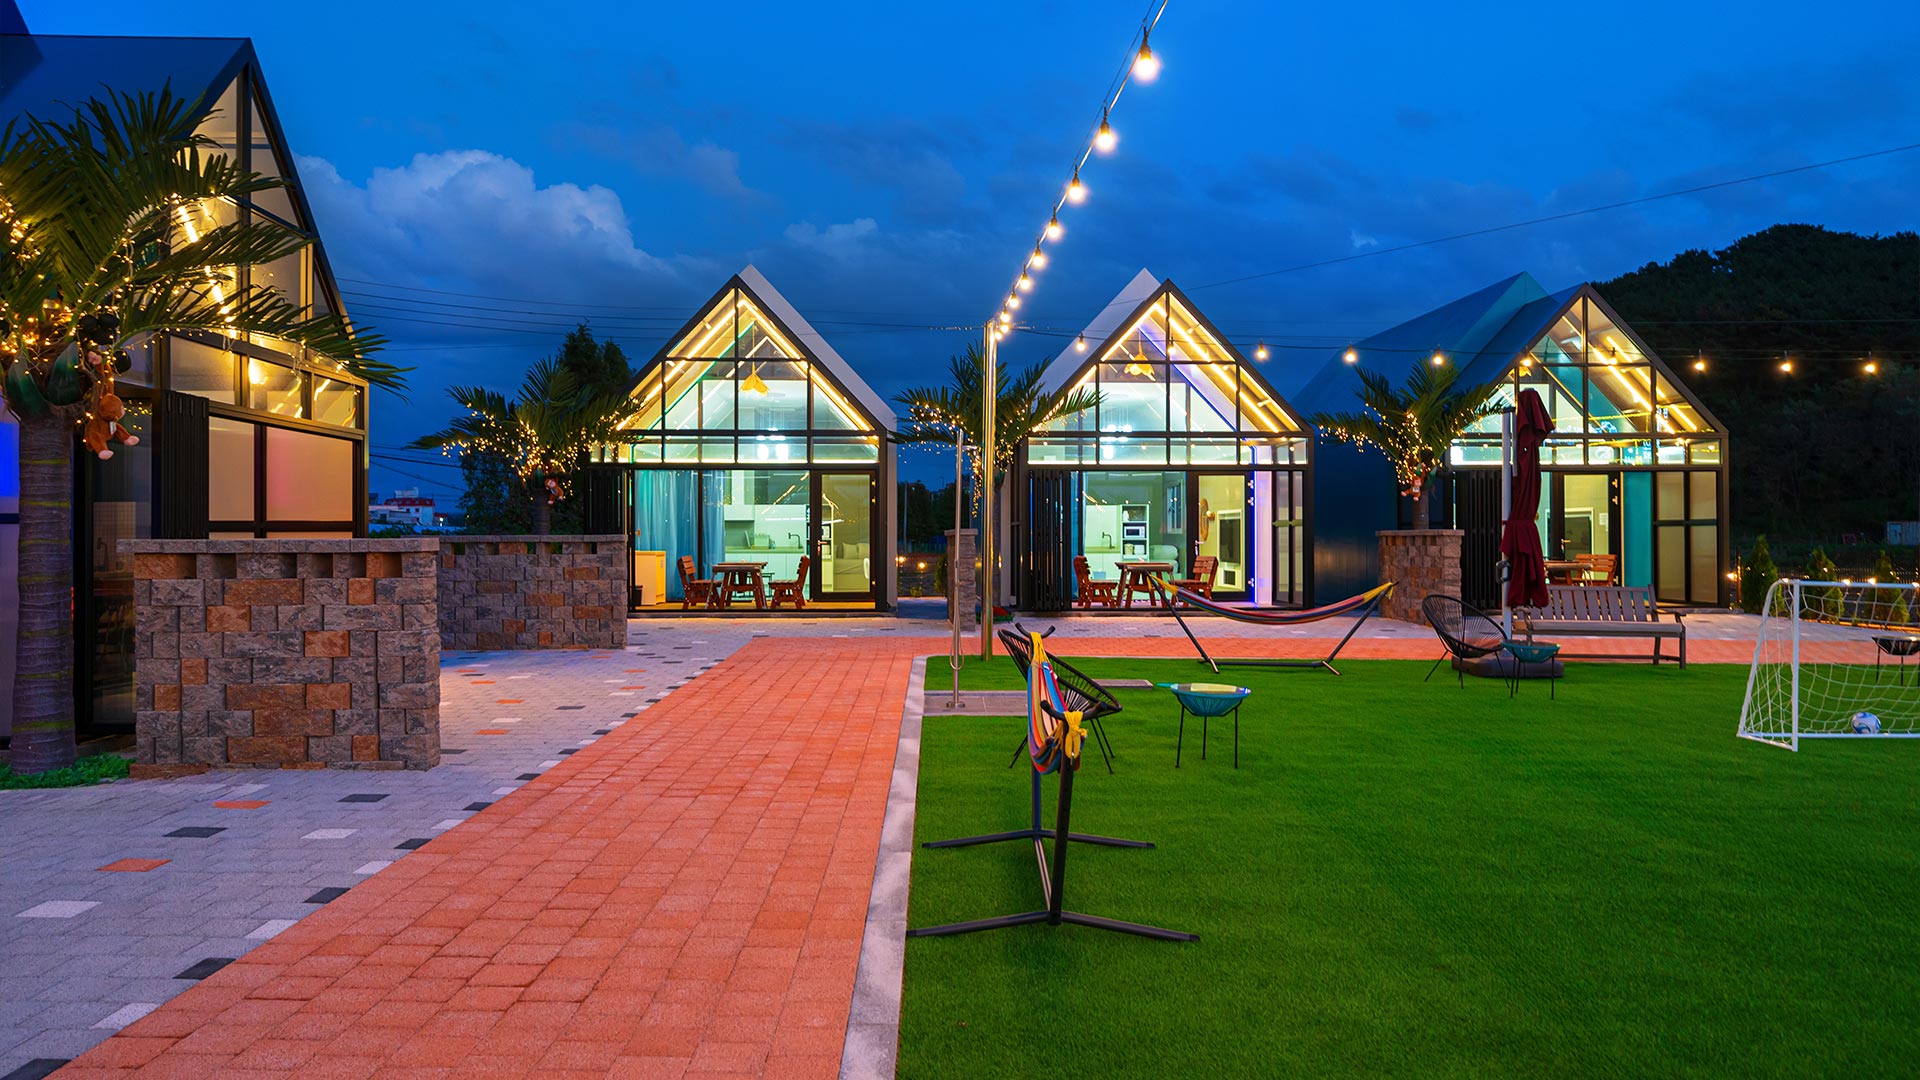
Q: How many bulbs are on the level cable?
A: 10